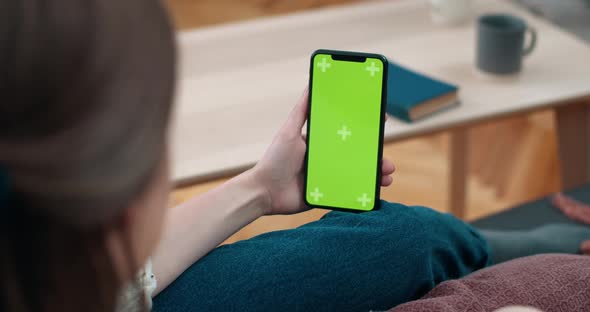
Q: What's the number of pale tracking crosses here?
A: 5